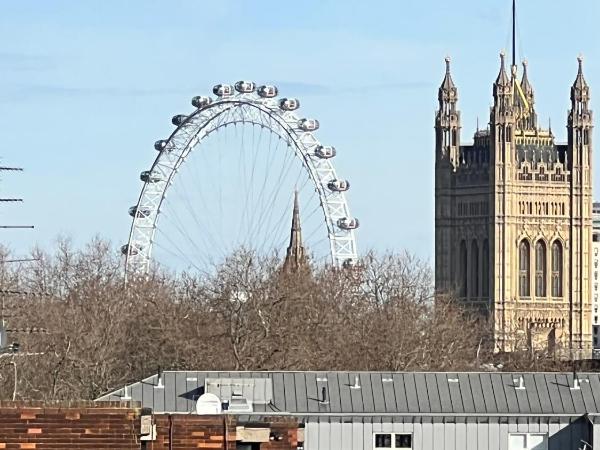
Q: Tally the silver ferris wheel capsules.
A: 15